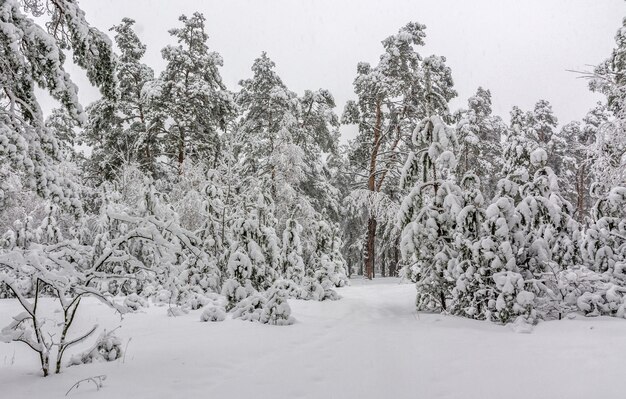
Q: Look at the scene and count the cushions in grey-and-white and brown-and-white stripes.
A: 0